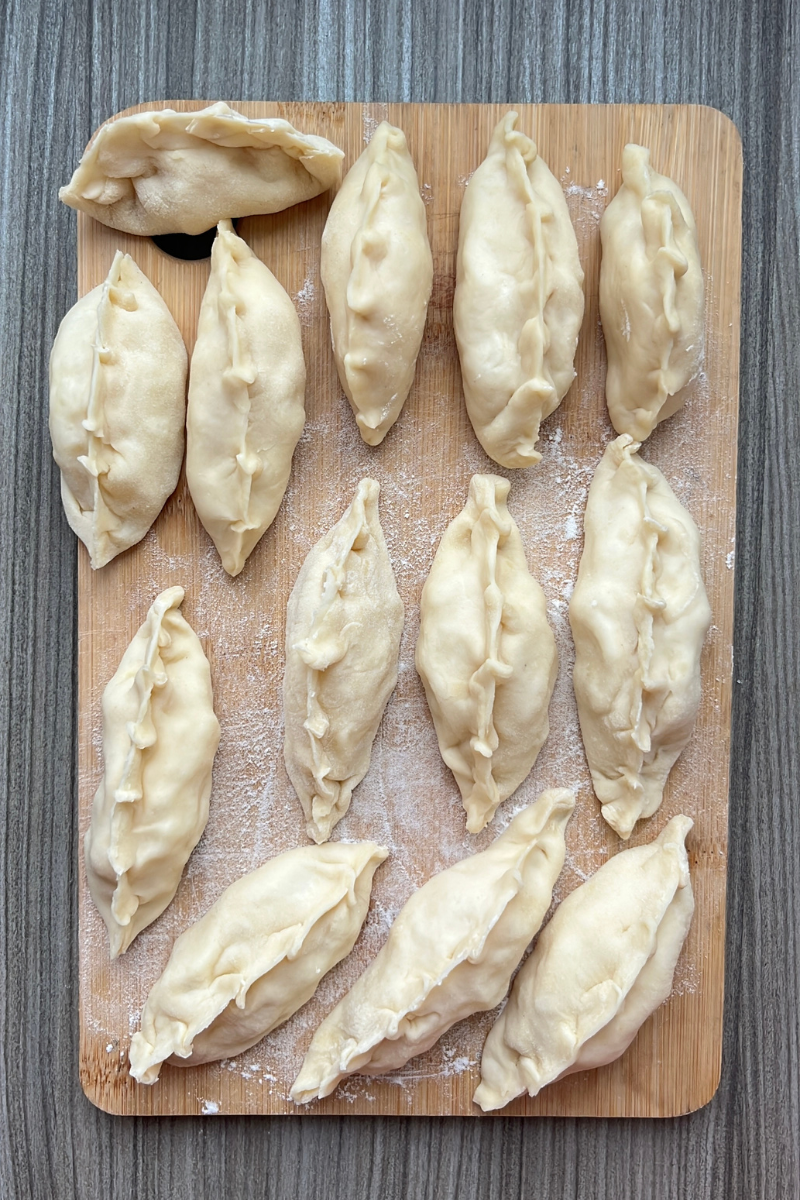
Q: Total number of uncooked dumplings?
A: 13